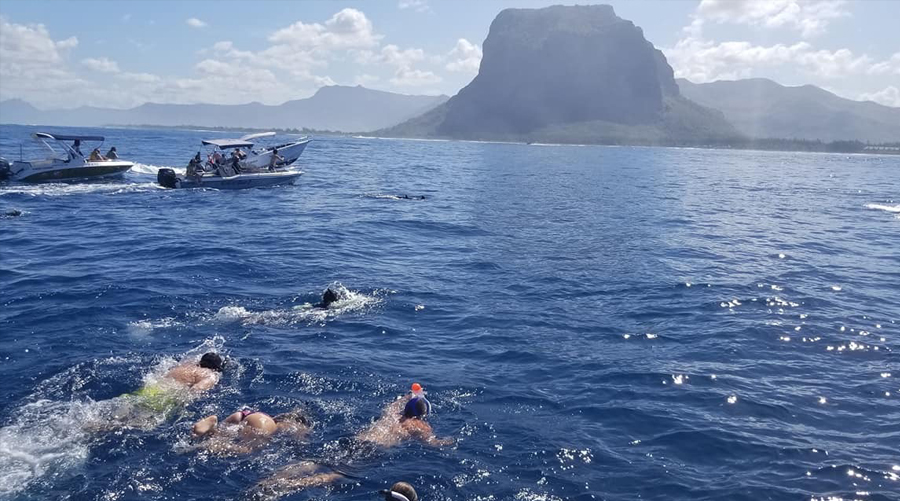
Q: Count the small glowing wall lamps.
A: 0